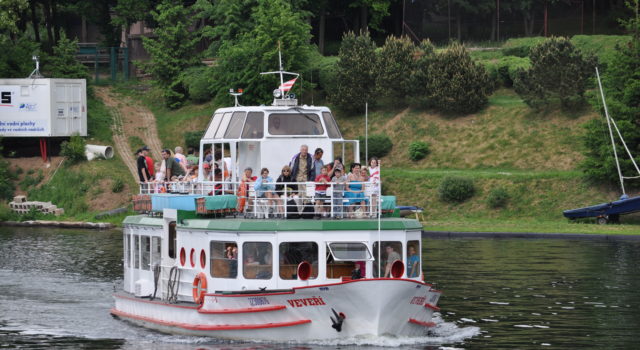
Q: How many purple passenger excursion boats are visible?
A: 0